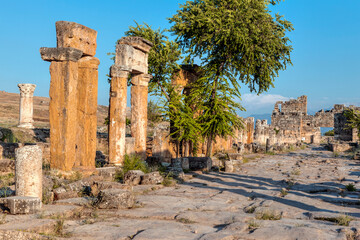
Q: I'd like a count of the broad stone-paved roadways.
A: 1